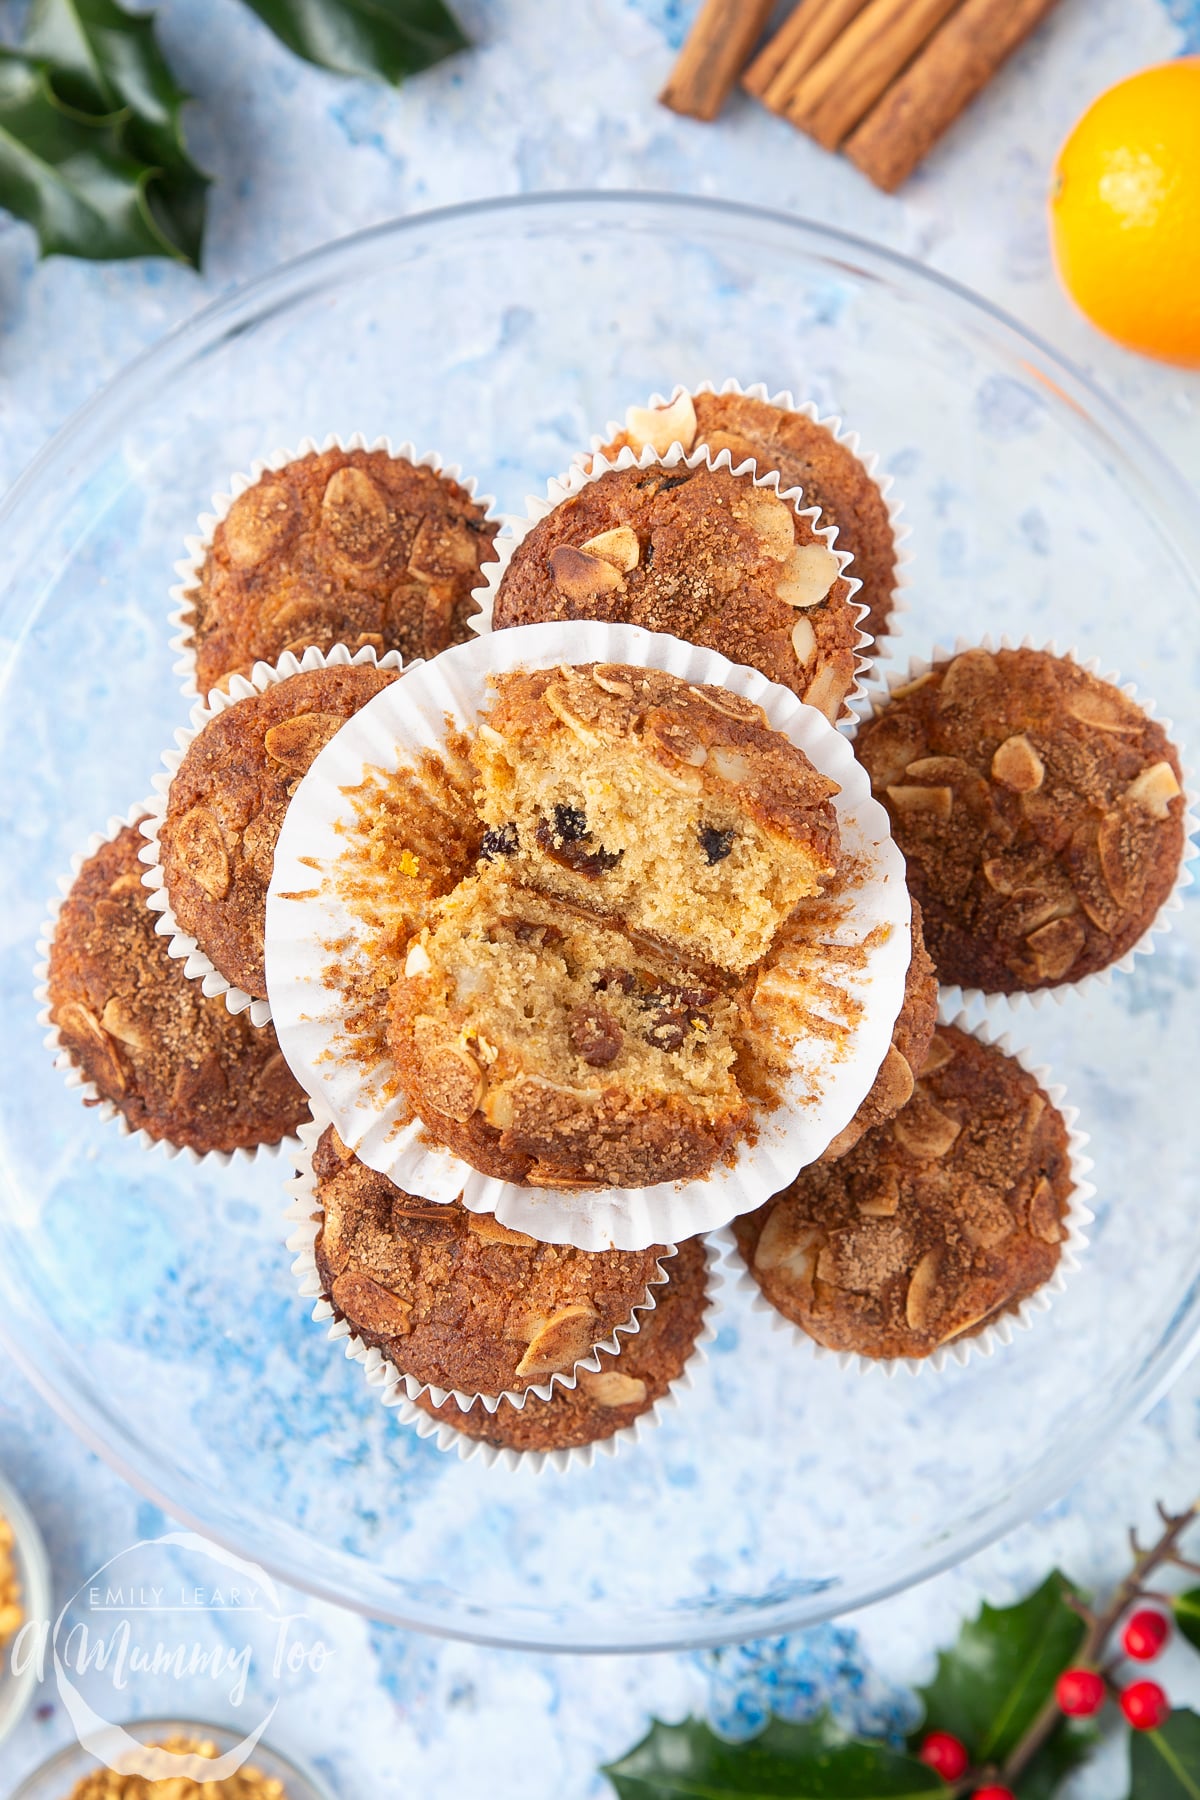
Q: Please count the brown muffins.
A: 11